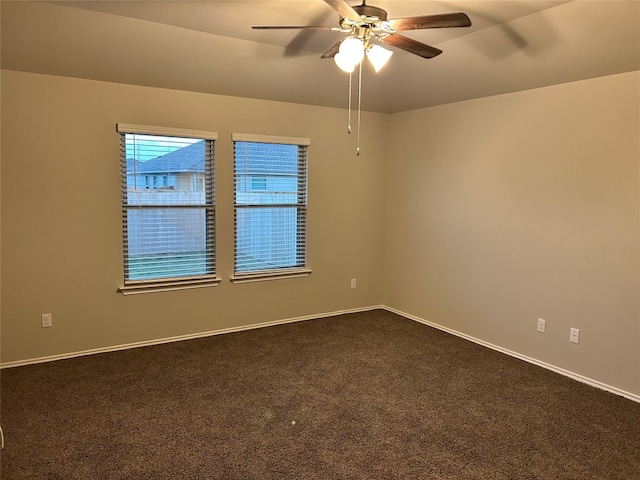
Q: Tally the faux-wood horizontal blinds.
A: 2